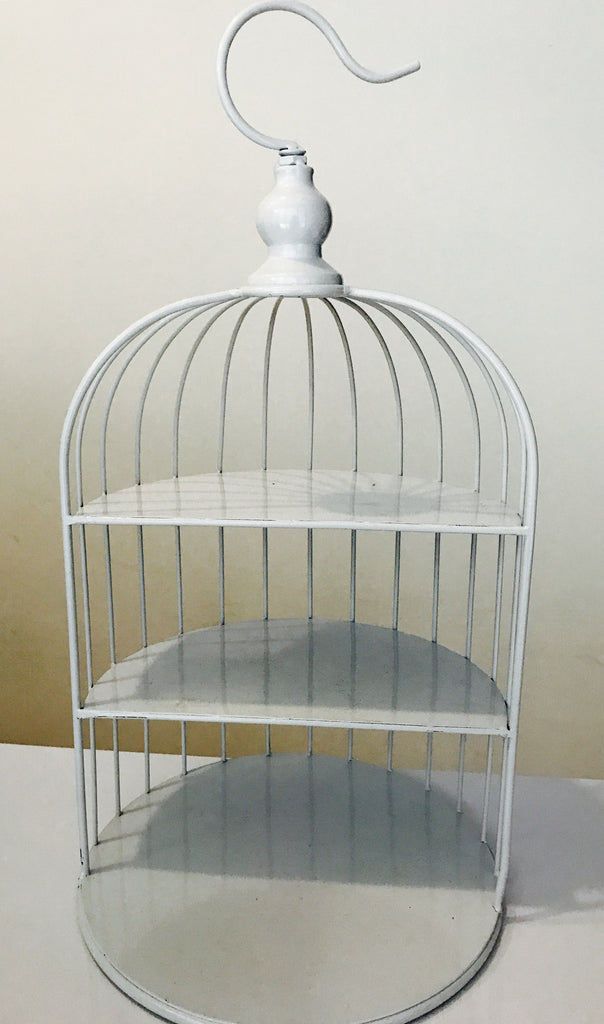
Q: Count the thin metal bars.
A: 13